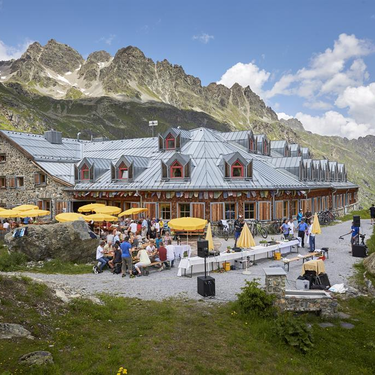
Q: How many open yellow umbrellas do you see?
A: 10